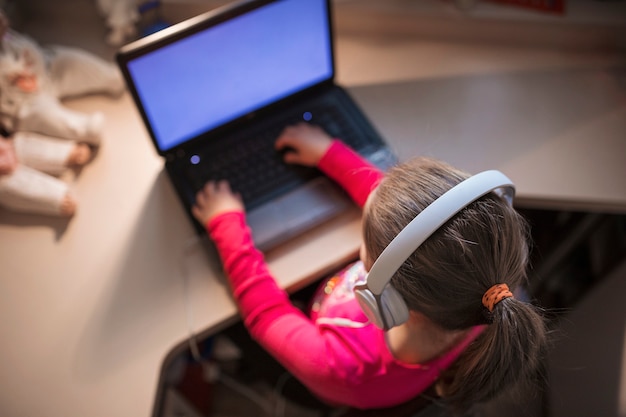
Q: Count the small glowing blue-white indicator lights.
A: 2